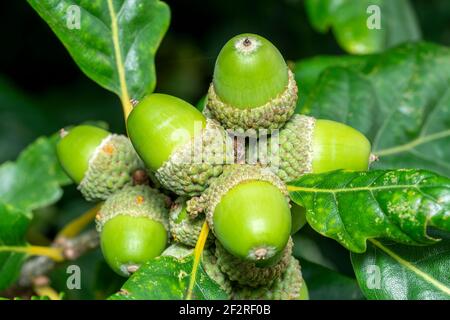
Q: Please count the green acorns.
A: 6